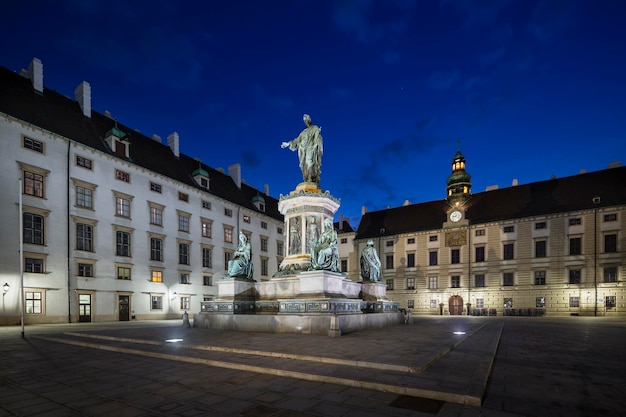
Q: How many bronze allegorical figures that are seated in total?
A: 3